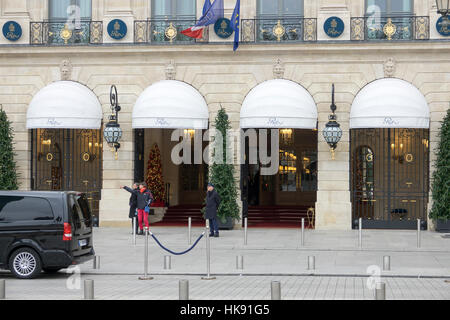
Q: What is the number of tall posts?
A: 8